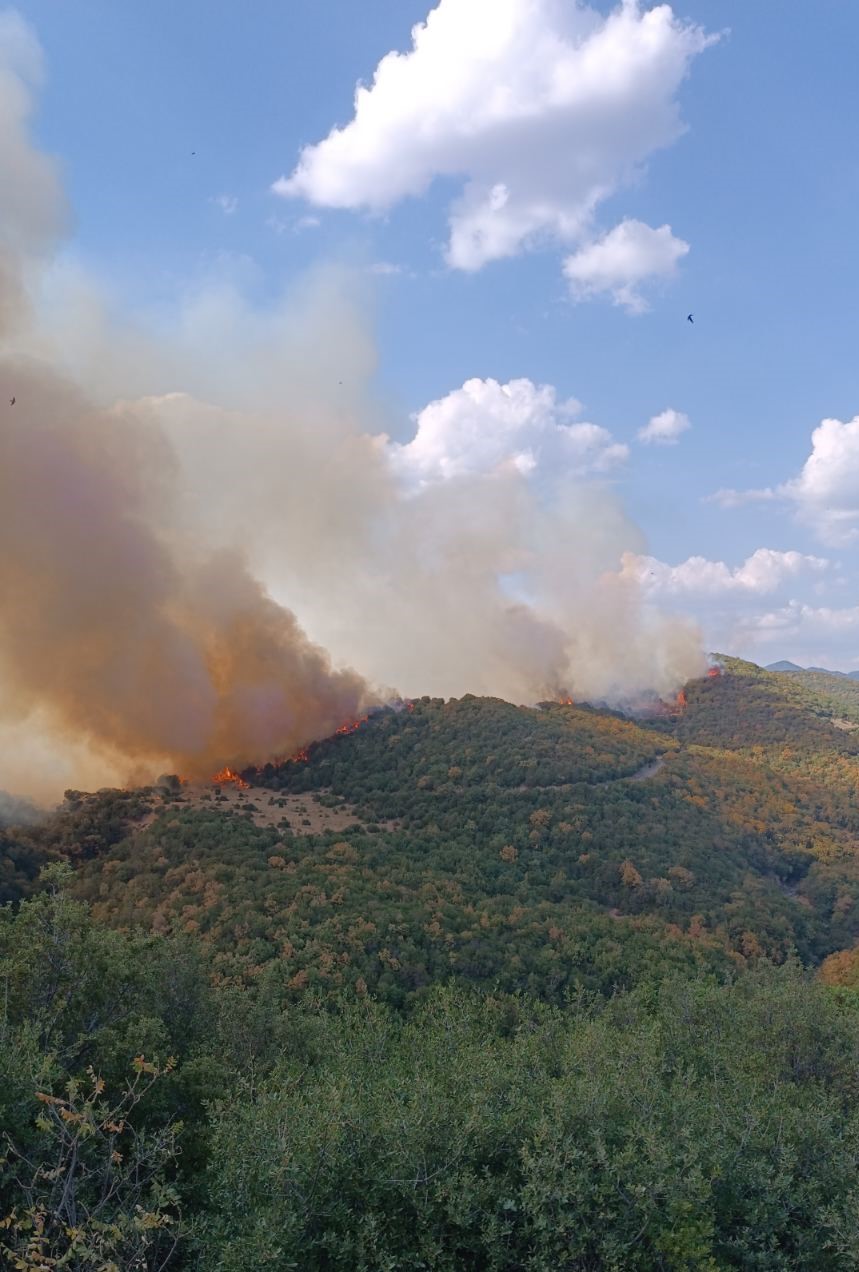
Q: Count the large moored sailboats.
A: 0